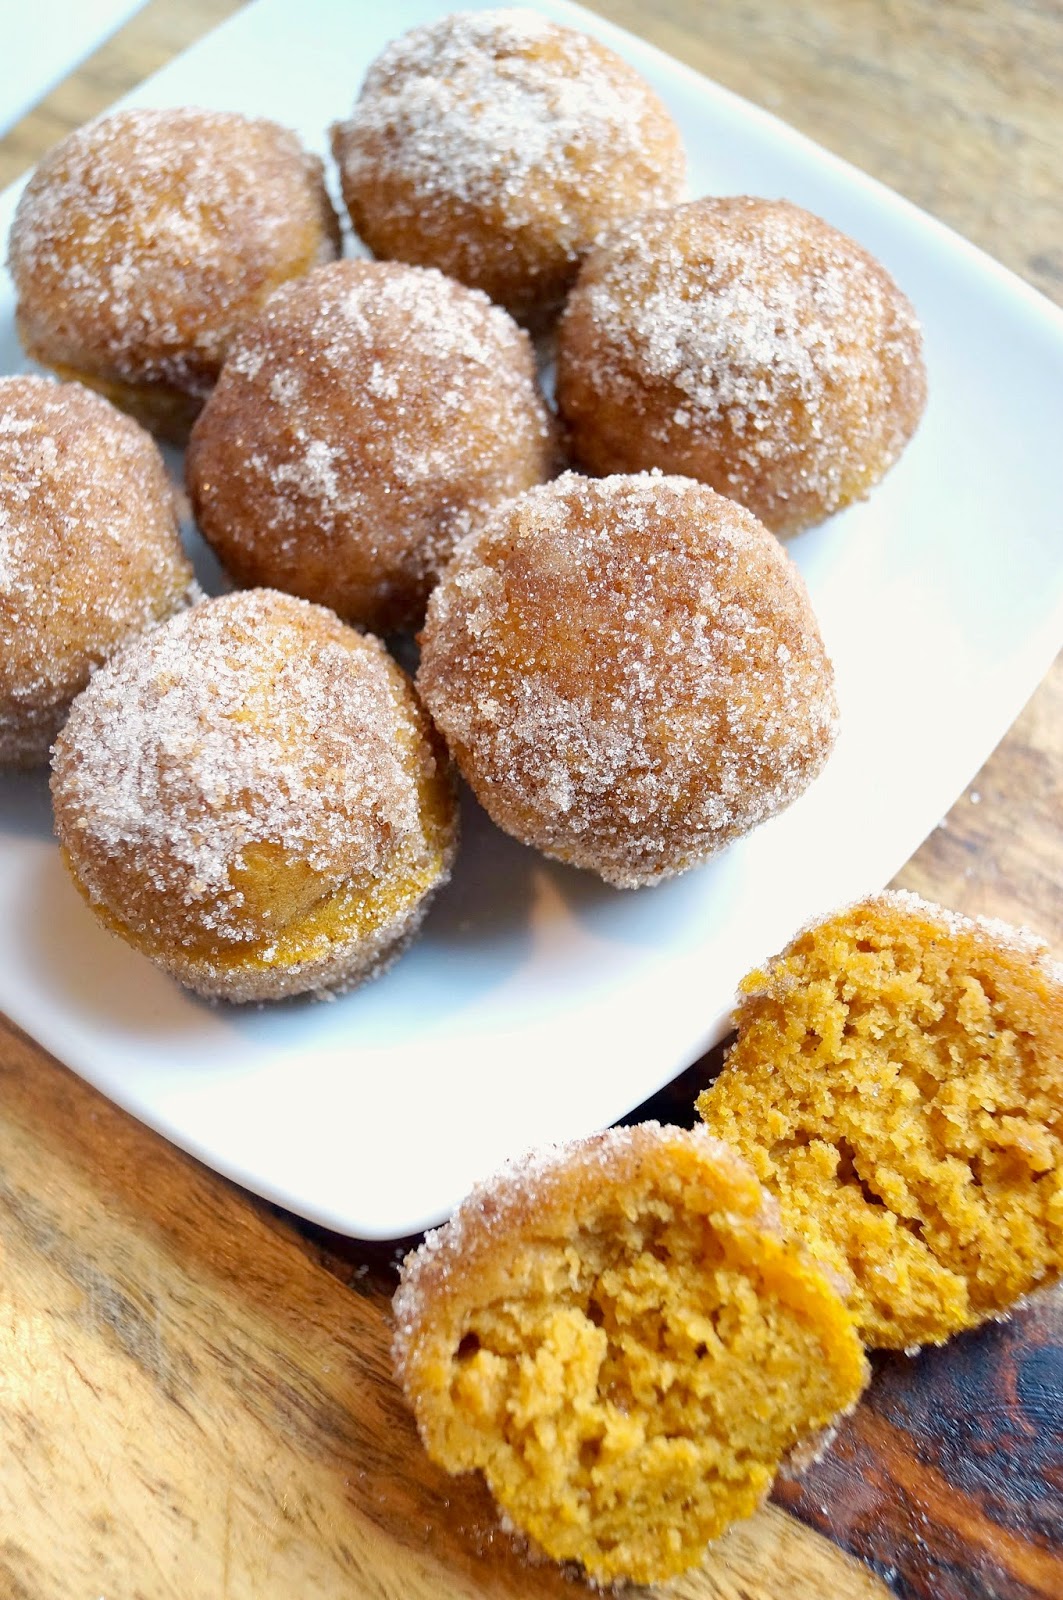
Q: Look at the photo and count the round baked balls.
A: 7